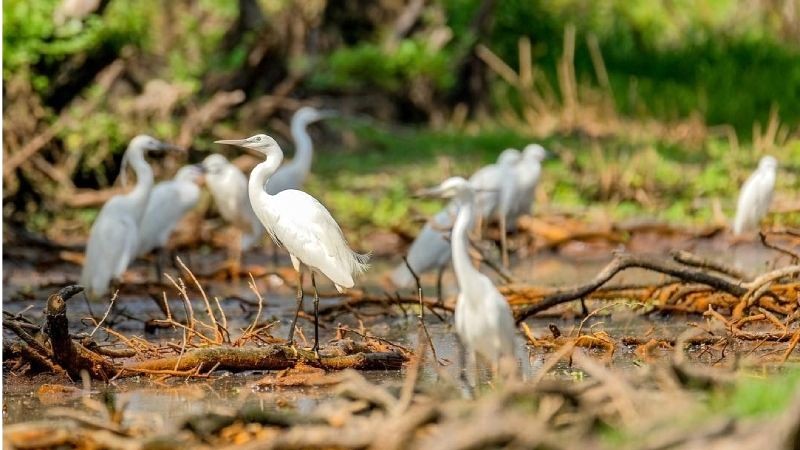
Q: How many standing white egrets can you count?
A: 10